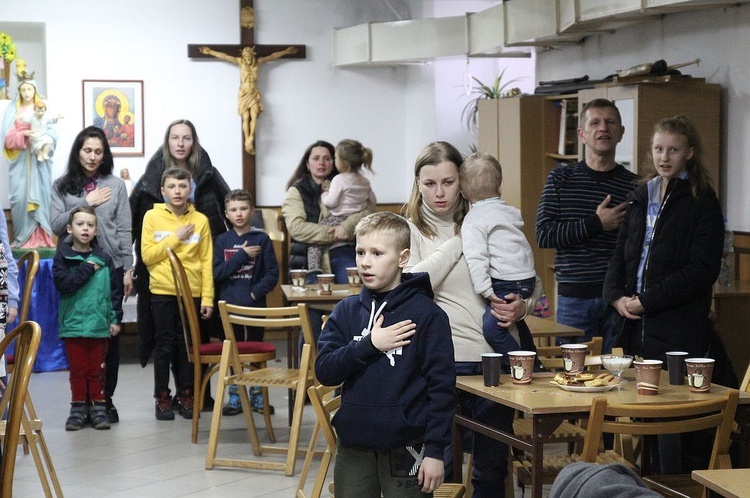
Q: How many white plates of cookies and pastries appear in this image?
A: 1